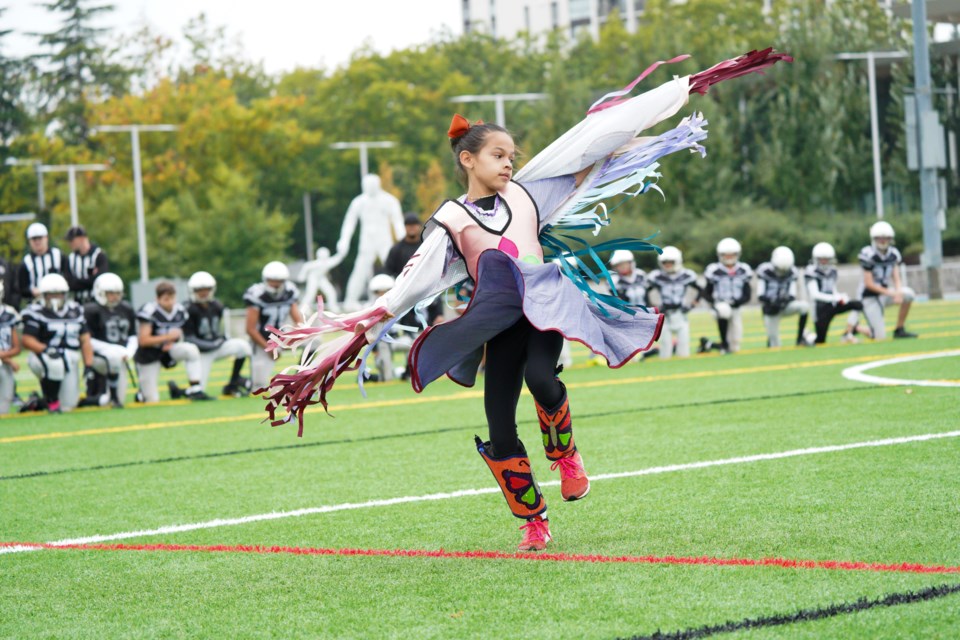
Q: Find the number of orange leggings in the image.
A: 2